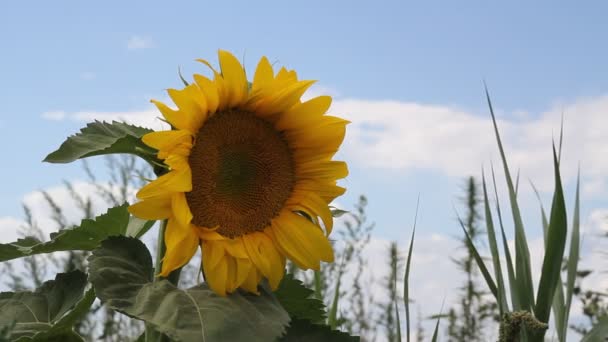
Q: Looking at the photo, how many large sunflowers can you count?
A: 1